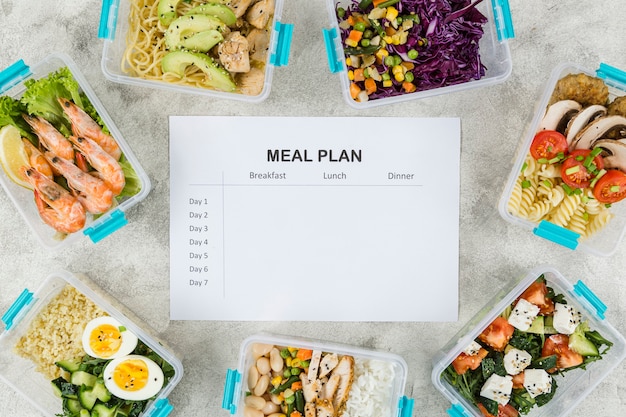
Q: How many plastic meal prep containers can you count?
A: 7